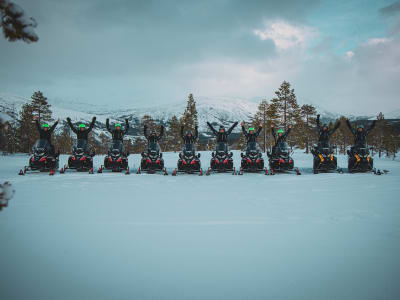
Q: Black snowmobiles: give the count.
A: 10